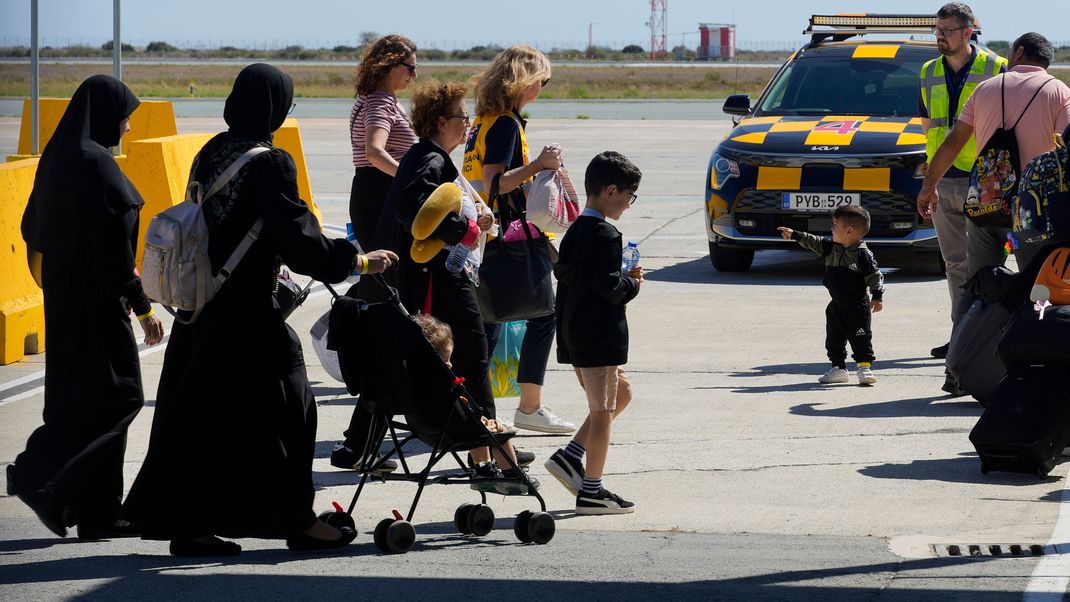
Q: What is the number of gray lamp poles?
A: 2